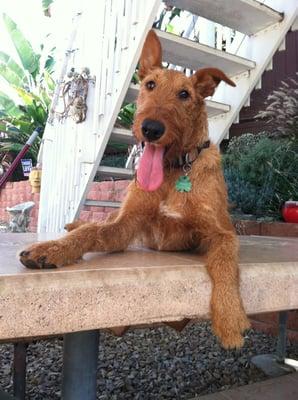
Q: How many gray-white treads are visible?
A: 6